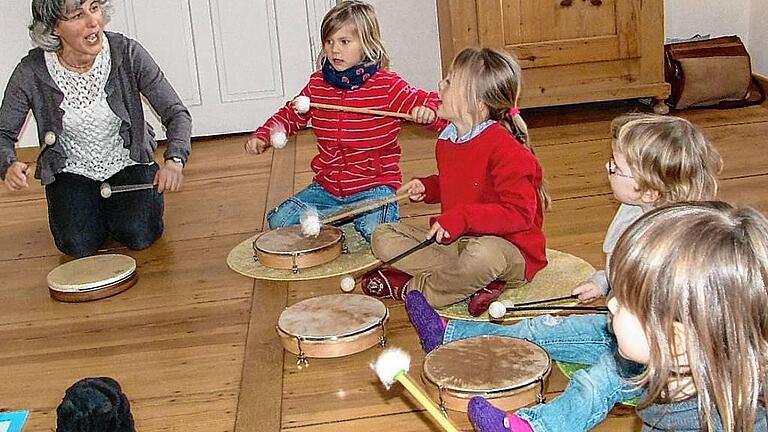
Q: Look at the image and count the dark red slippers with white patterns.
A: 2